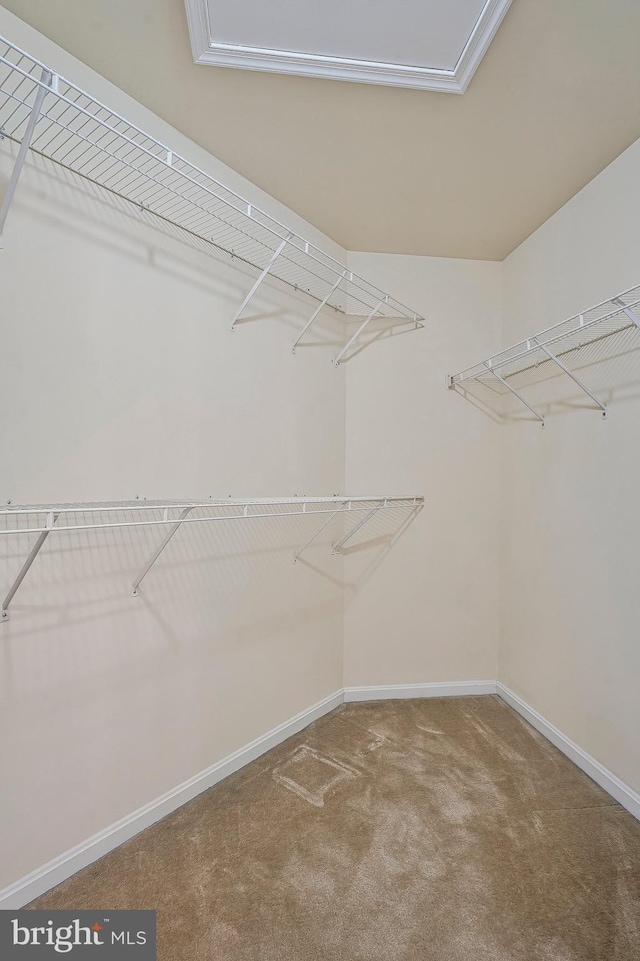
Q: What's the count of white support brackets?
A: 11